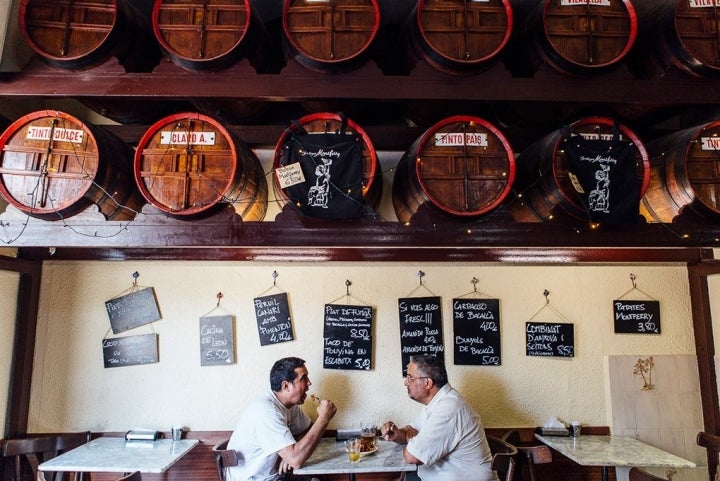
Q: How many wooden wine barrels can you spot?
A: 12